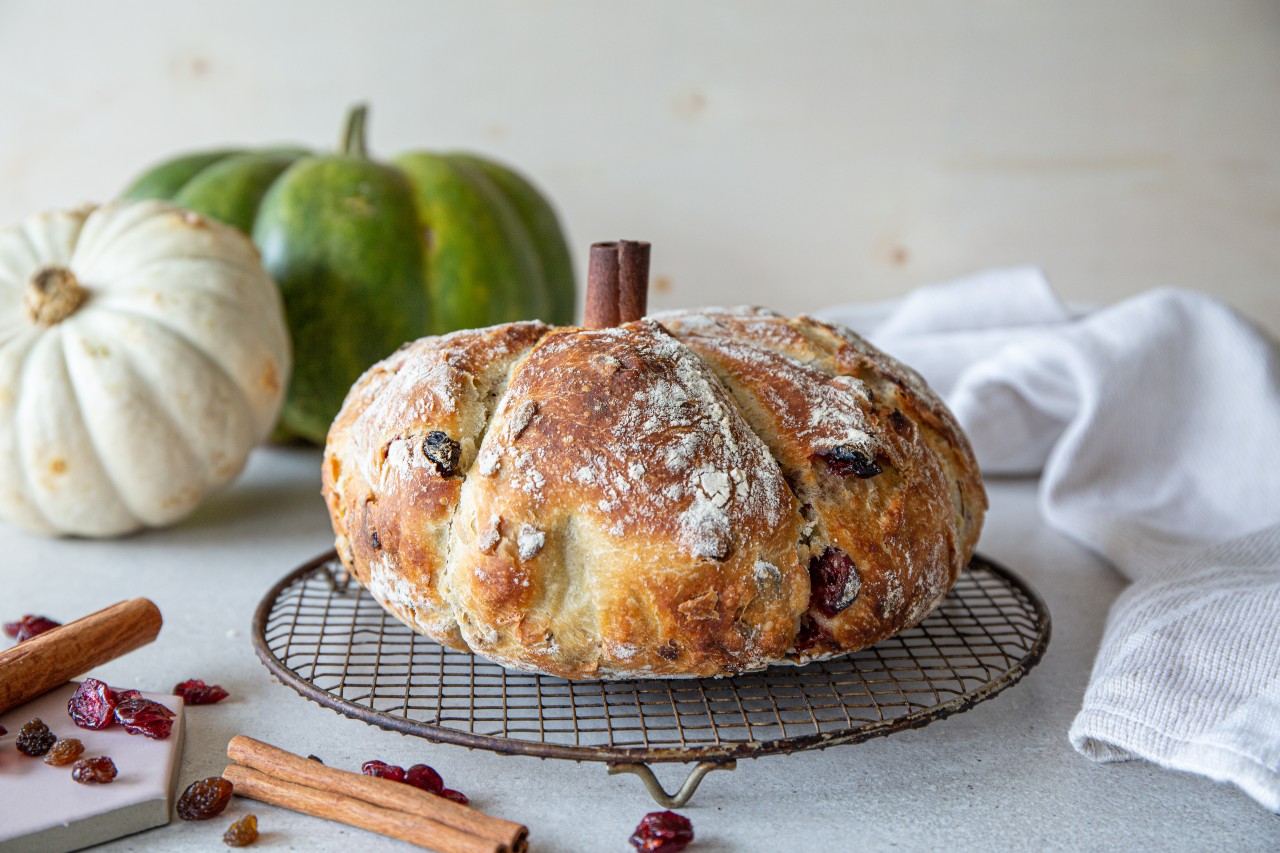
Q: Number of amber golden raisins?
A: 2